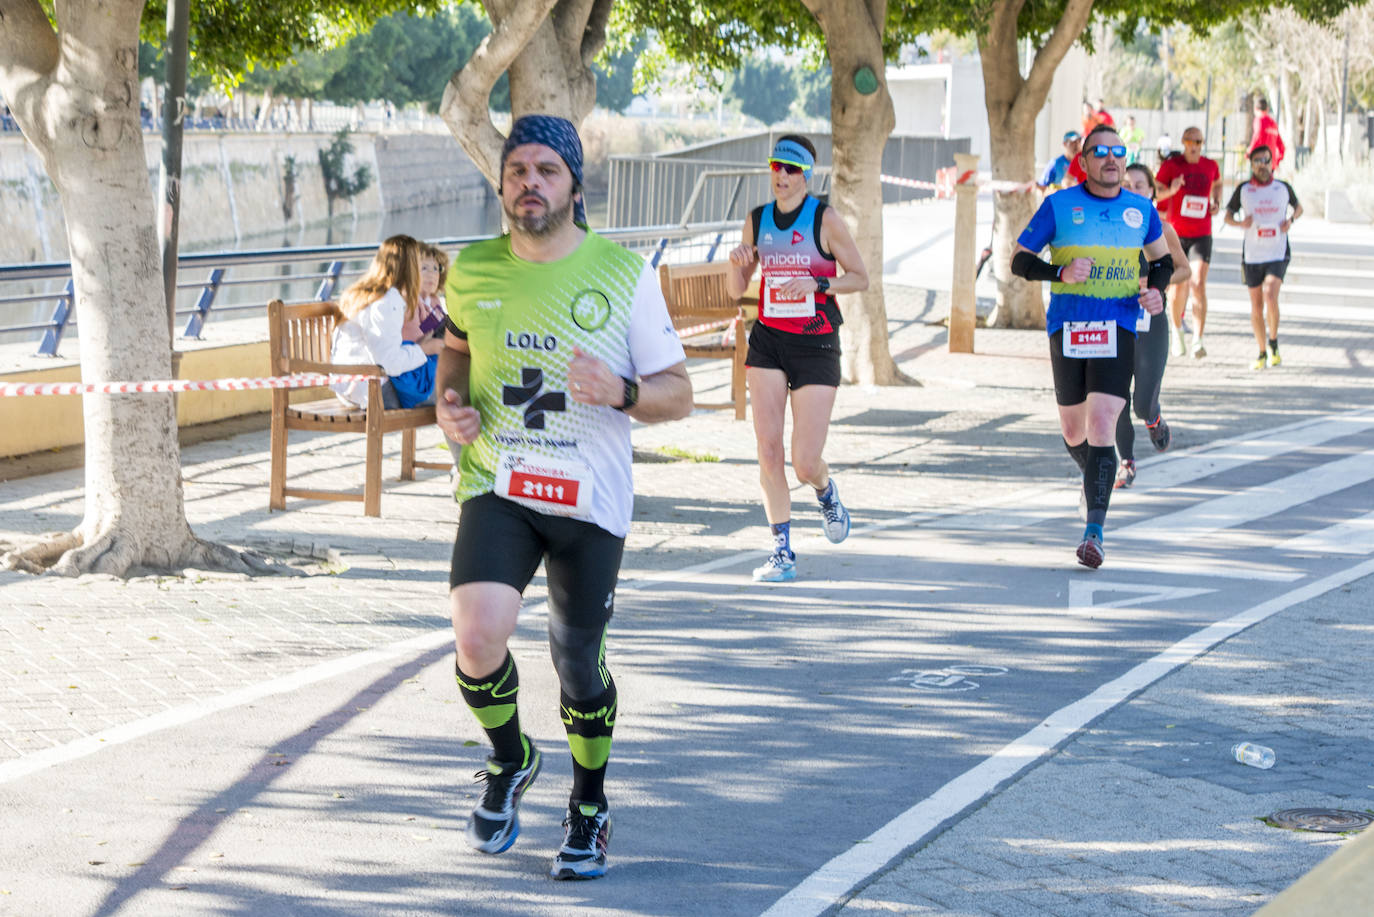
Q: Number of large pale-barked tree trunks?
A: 4